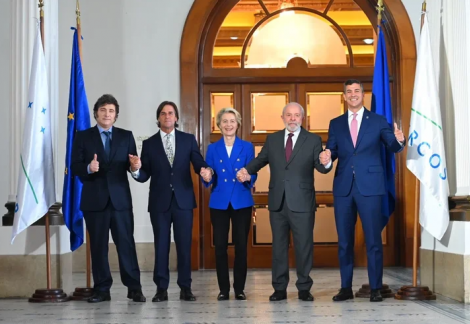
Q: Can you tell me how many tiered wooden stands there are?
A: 4